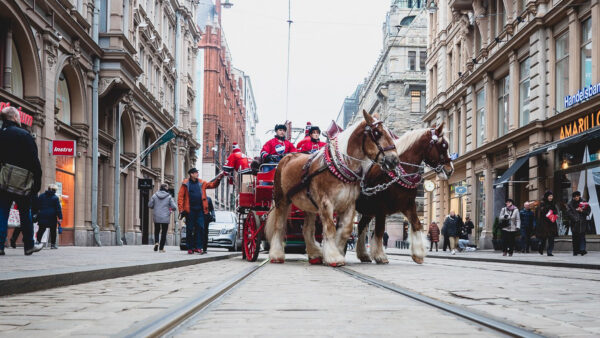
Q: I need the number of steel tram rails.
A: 2